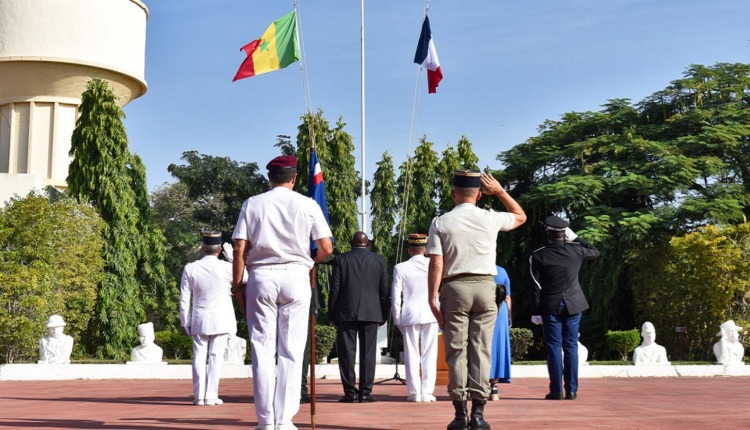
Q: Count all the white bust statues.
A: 6